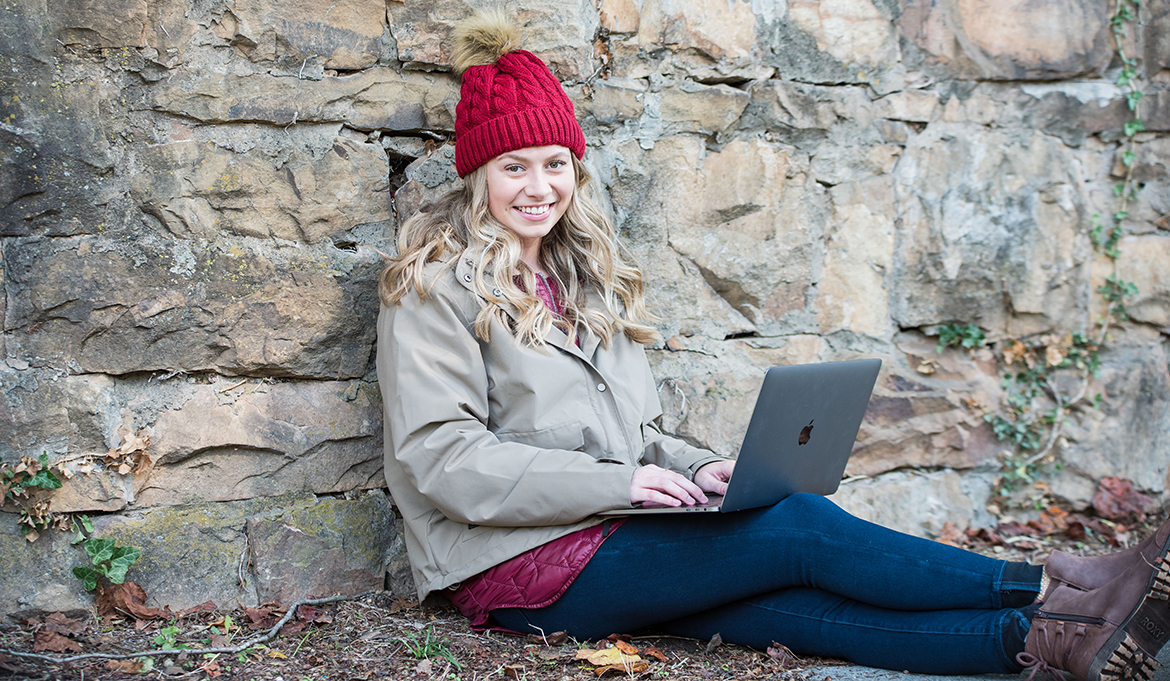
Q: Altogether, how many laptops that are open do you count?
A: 1